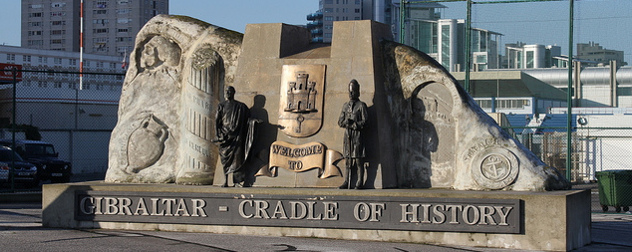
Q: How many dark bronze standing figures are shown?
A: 2